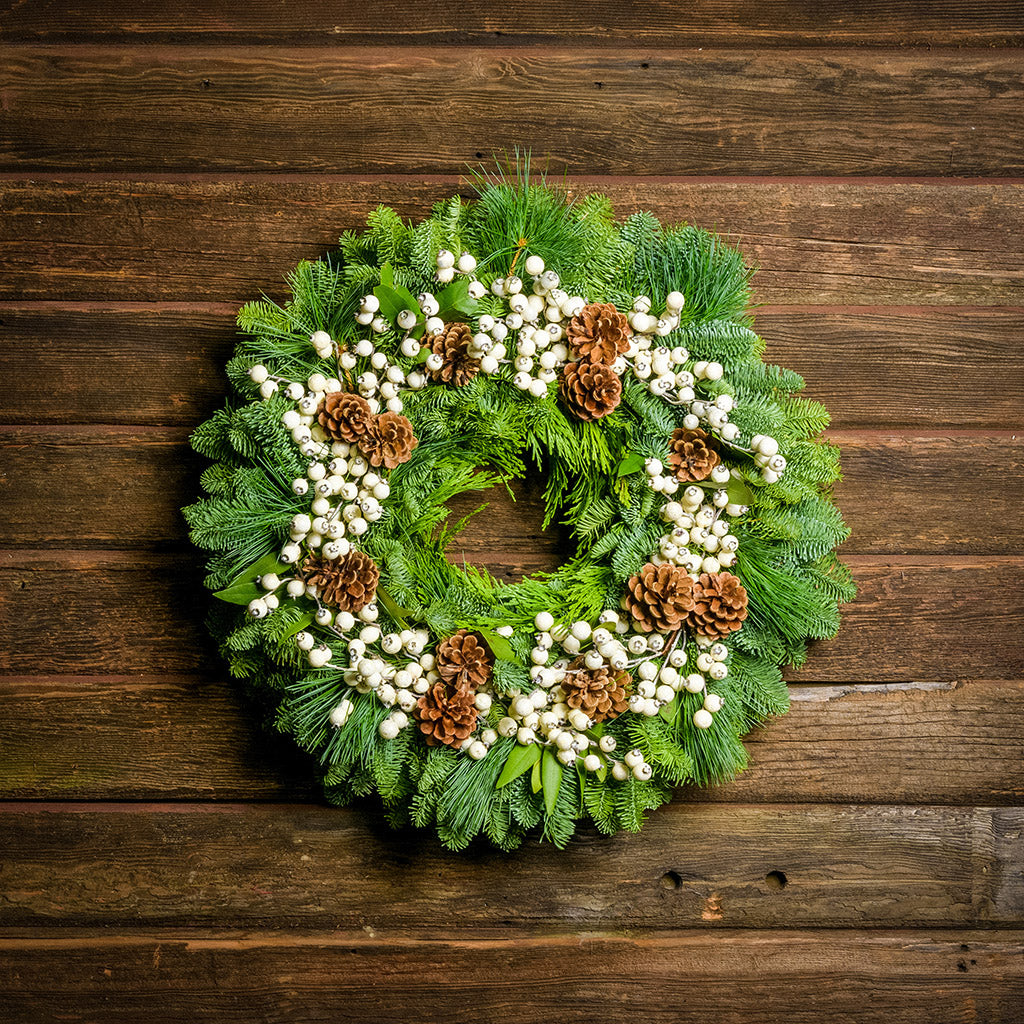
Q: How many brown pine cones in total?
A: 12